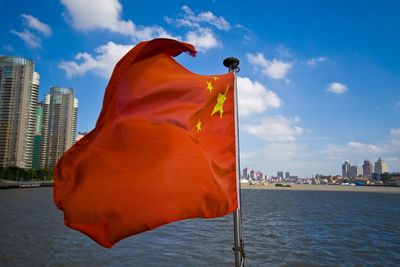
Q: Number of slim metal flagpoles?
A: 1